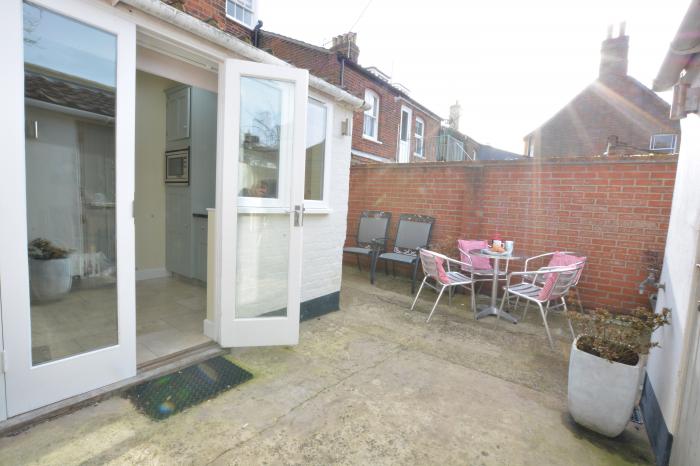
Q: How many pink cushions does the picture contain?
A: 4